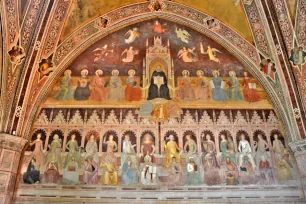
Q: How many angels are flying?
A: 7